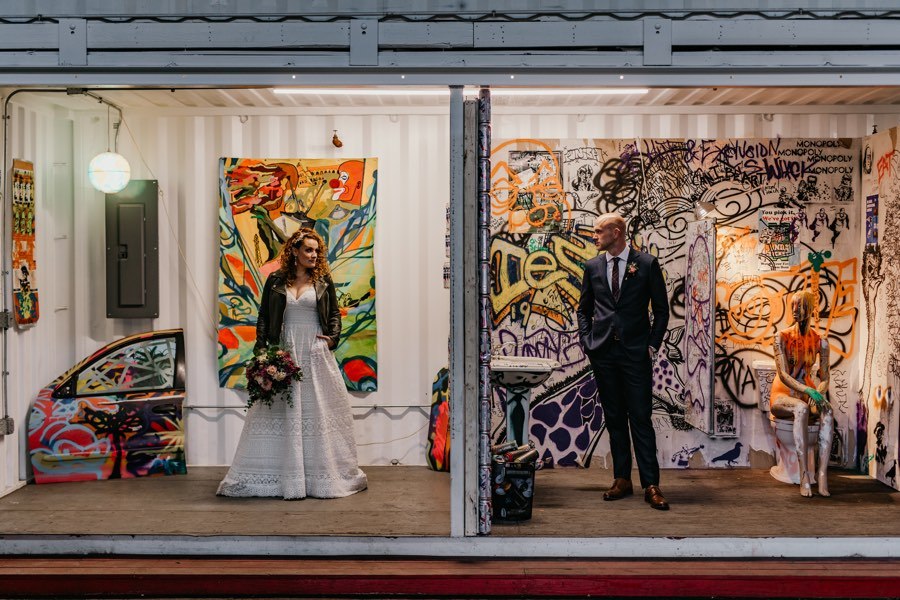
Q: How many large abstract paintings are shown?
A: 1